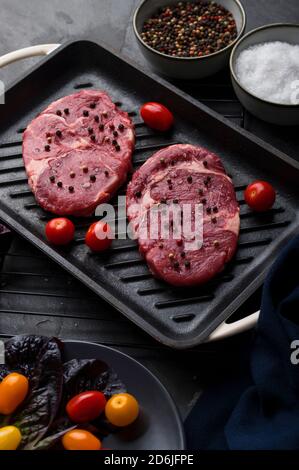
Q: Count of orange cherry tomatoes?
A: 3